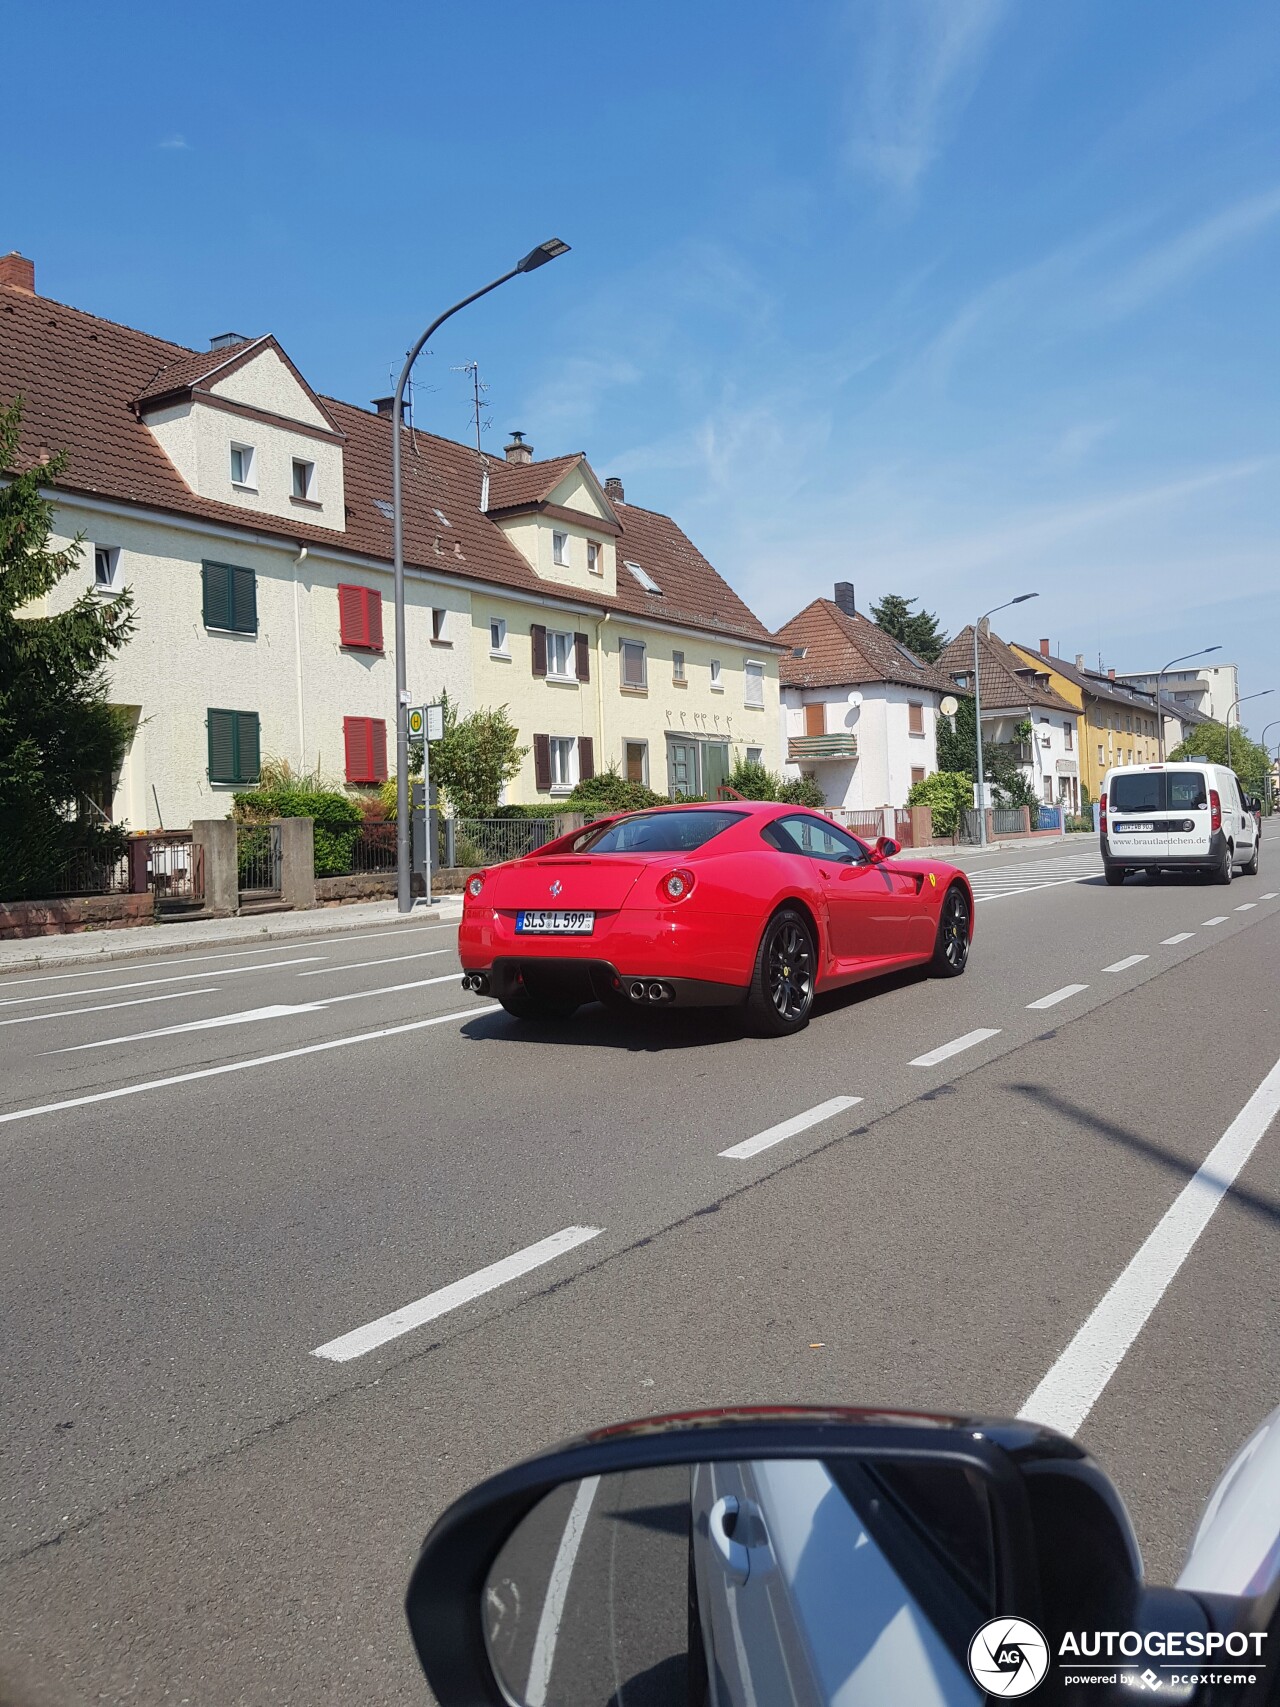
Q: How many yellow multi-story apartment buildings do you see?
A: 1